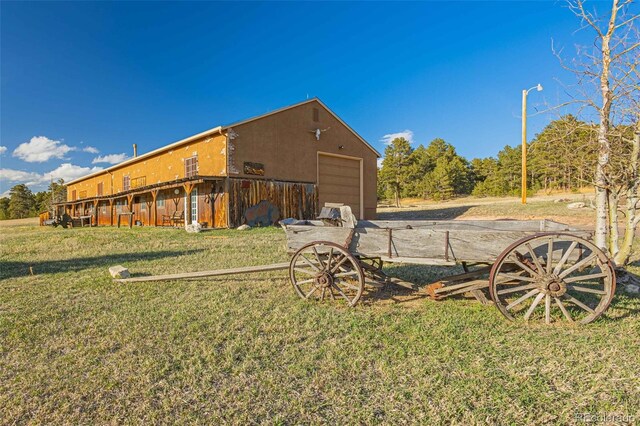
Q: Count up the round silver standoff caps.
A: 0